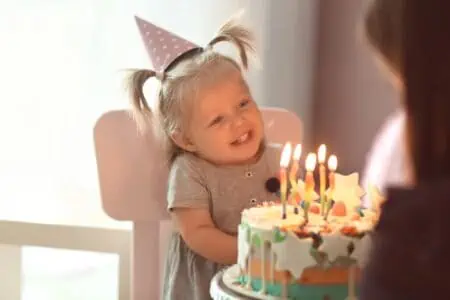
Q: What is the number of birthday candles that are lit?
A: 5